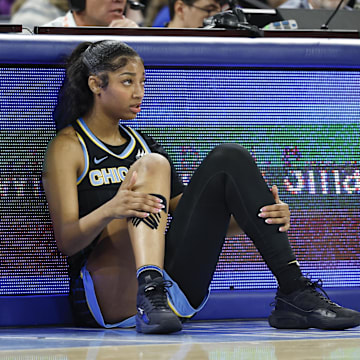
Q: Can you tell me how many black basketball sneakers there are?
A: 2